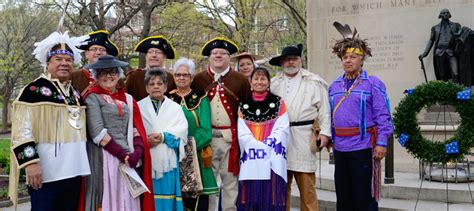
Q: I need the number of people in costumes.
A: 11